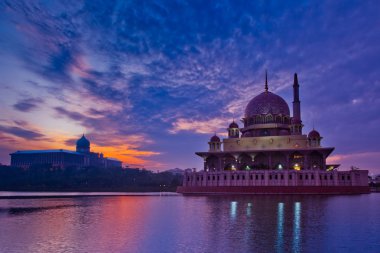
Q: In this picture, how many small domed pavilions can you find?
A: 4